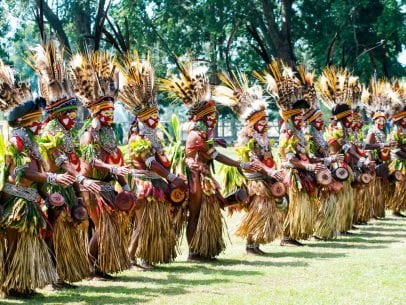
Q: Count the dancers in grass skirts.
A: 12